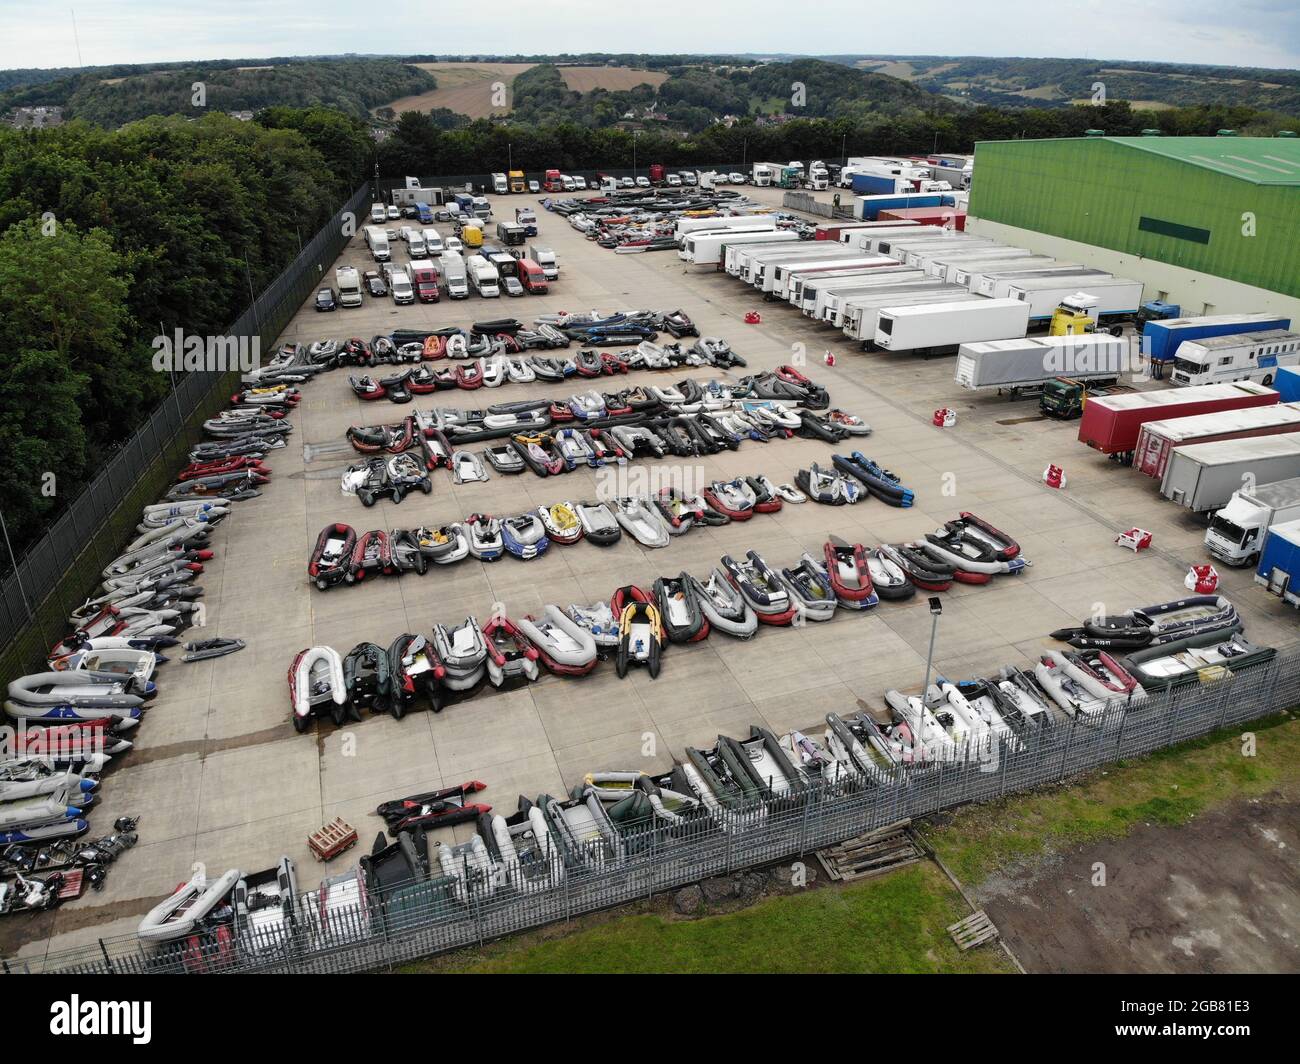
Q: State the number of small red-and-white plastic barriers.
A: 6